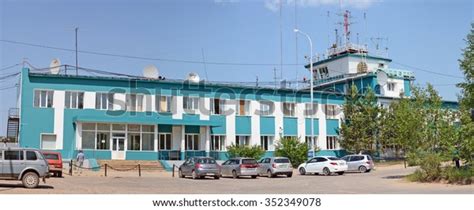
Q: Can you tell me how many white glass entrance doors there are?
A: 1